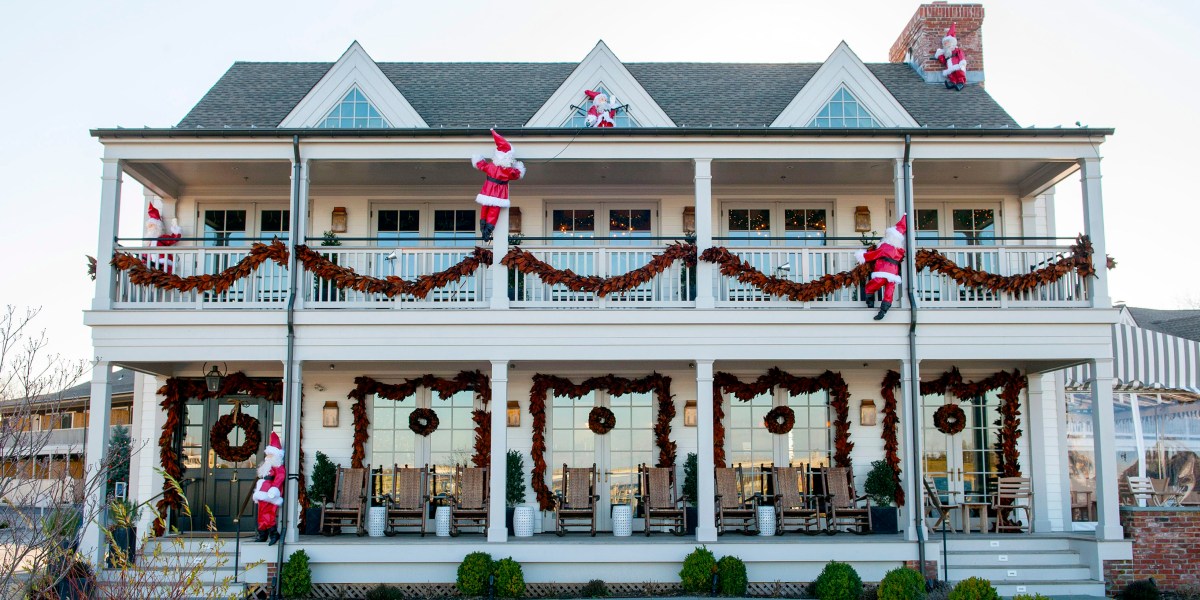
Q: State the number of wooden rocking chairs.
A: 8